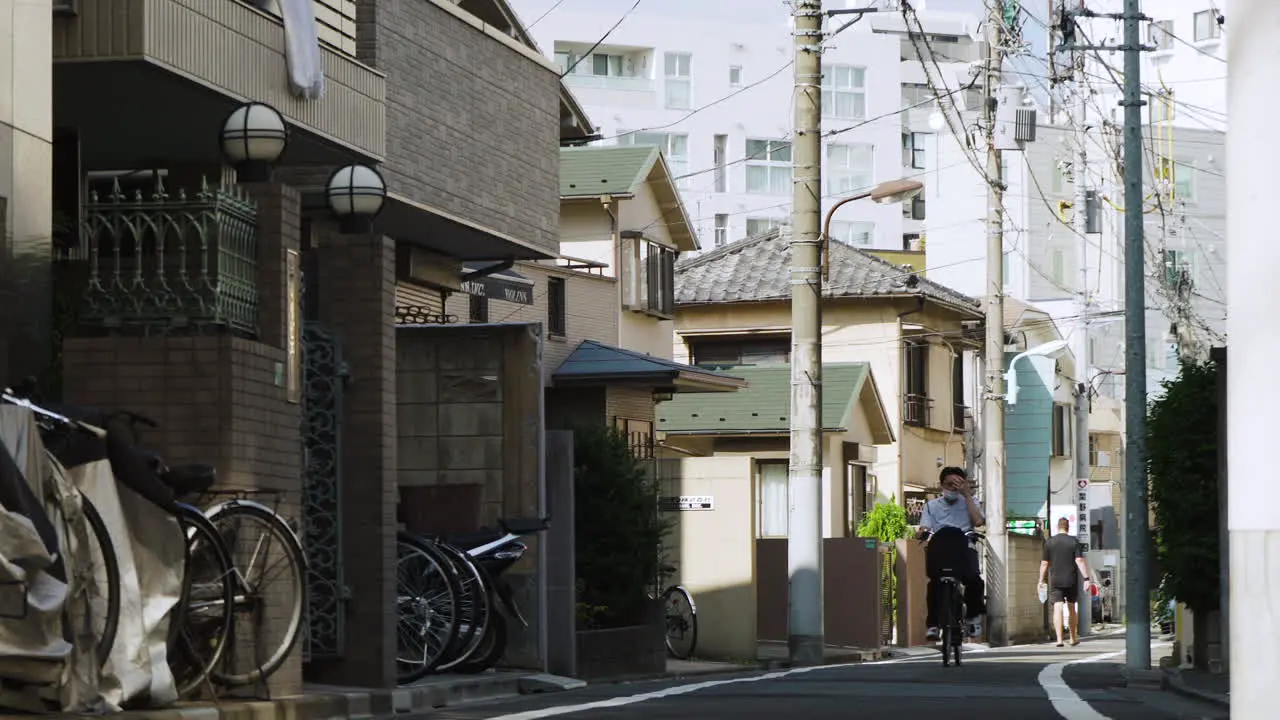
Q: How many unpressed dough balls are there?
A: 0